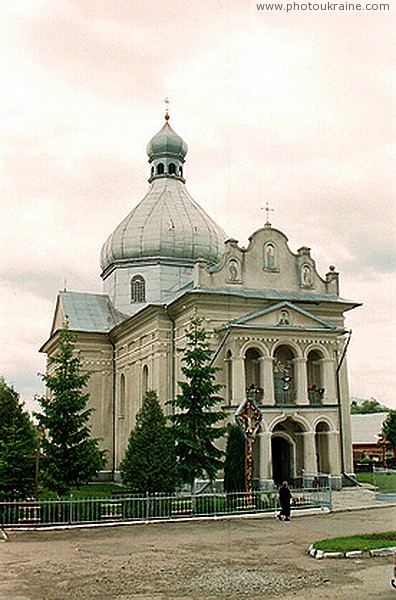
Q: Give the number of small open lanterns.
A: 1